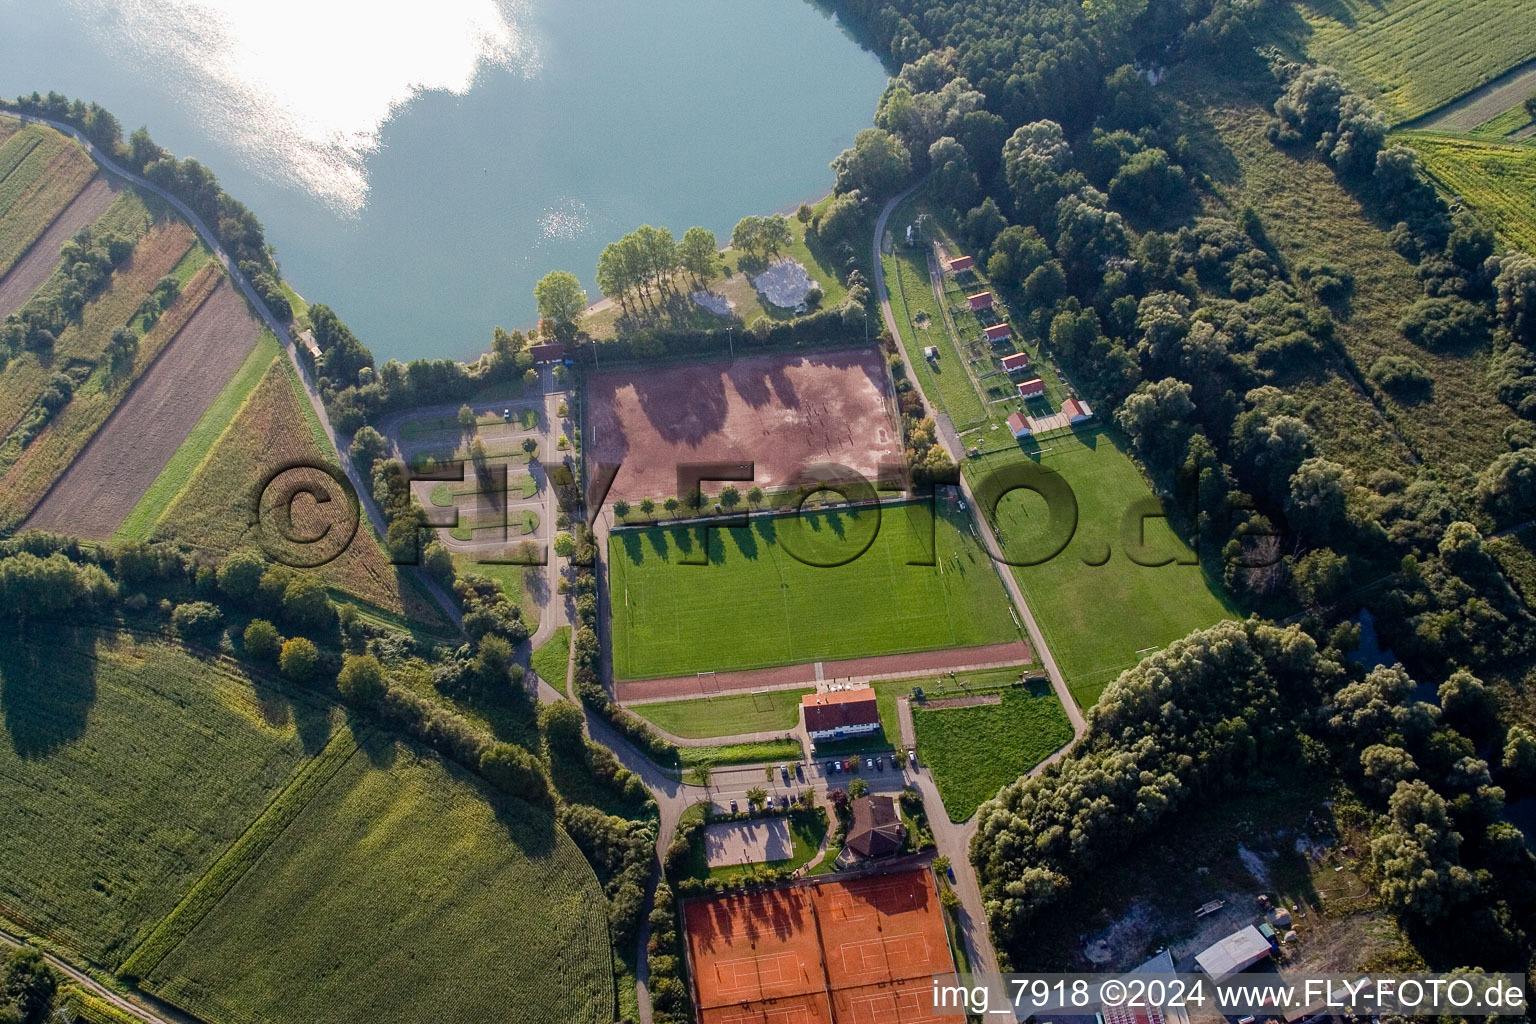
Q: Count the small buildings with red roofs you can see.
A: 7